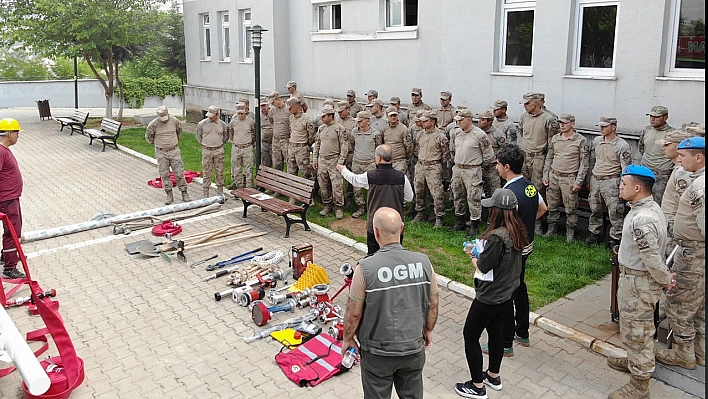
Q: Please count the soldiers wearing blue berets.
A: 2